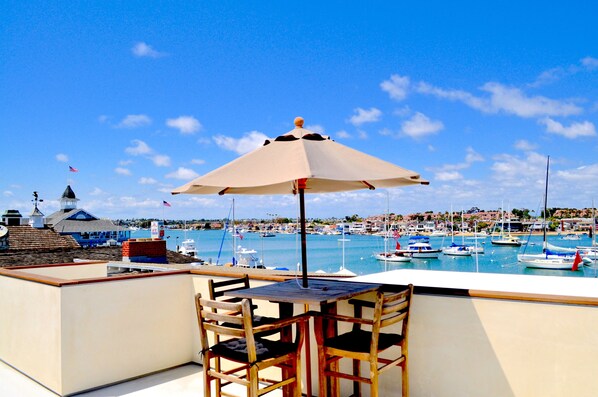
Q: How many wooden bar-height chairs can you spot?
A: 3